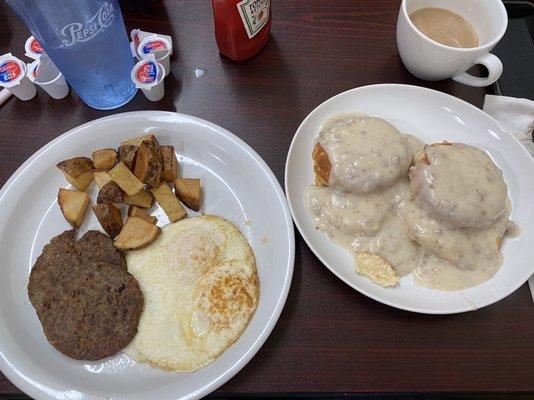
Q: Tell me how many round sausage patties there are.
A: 2